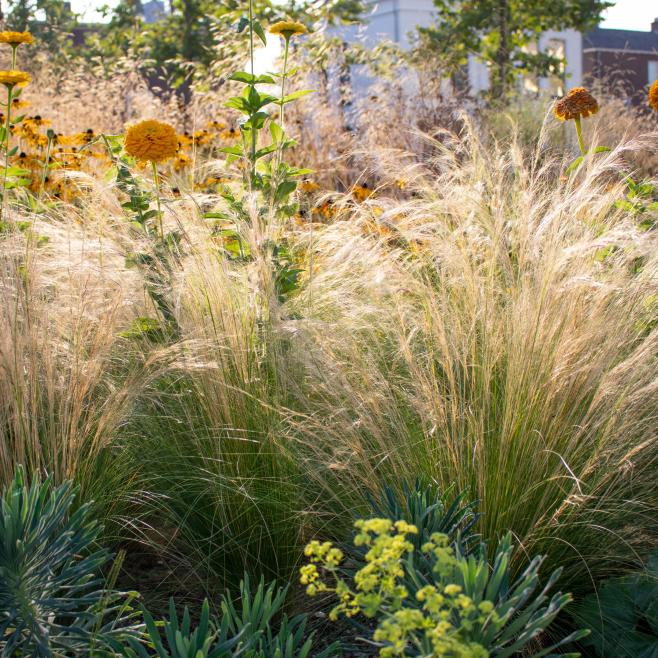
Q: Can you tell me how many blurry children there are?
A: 0